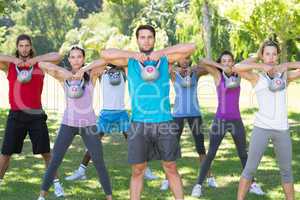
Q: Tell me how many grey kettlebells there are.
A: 7